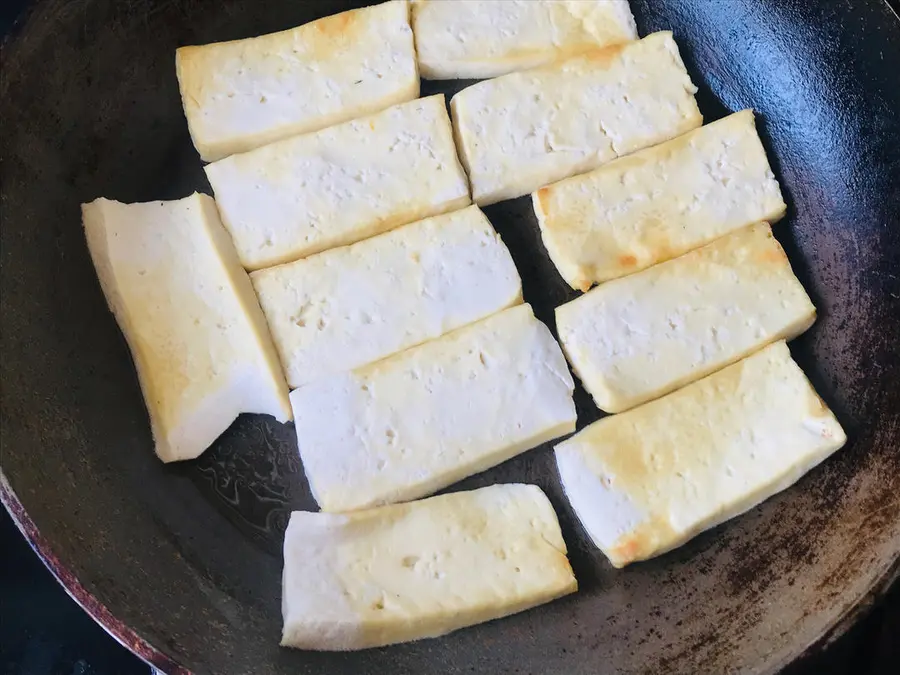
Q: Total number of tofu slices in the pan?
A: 11